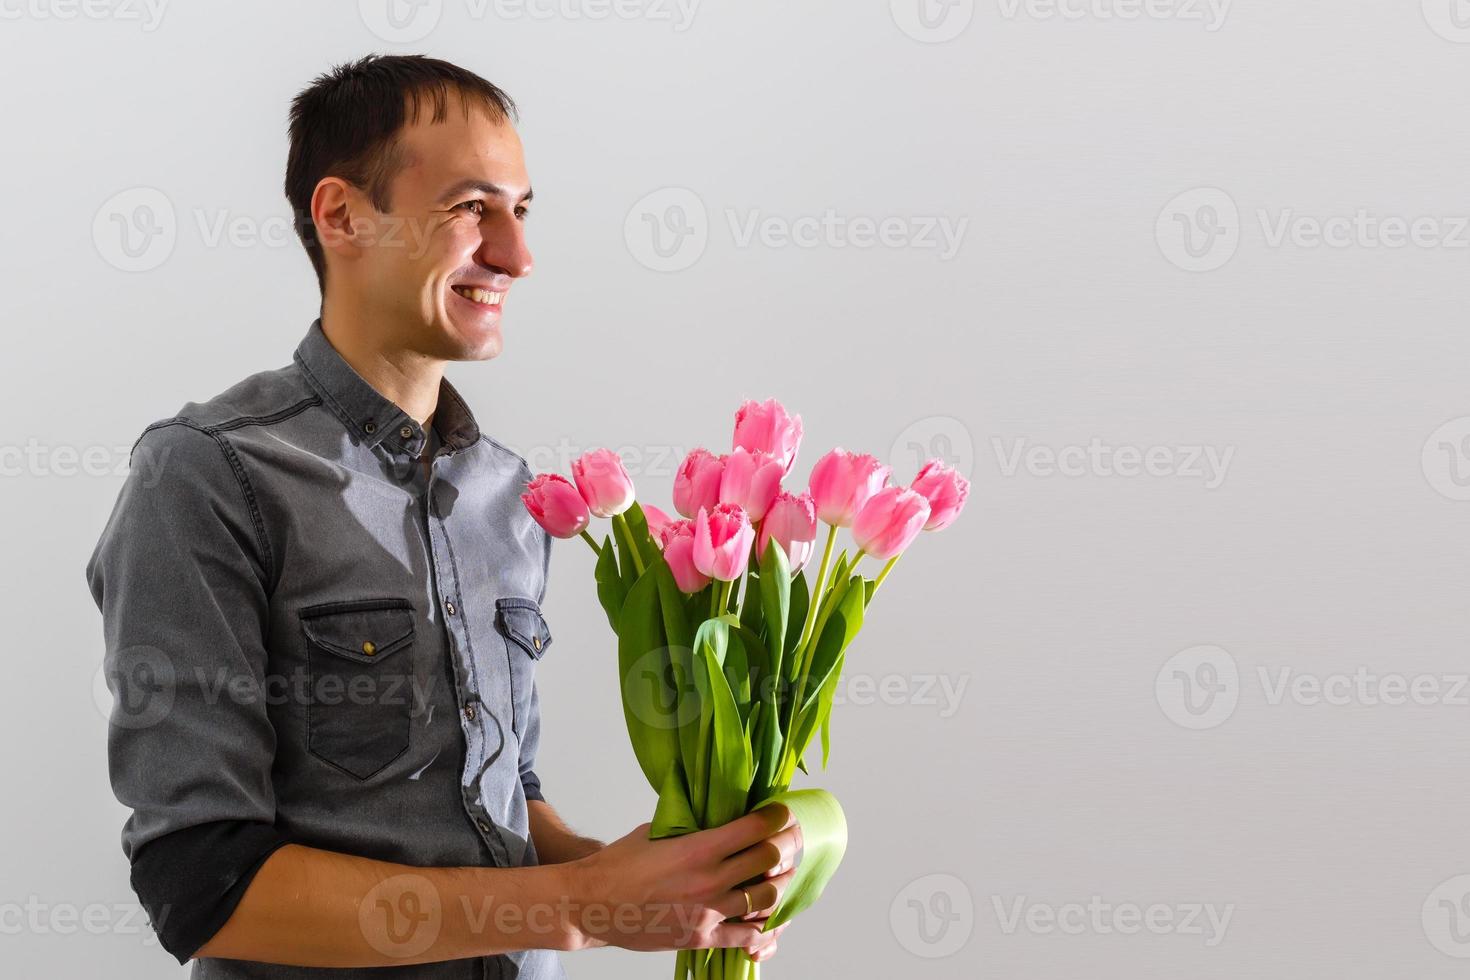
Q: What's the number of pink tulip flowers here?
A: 12